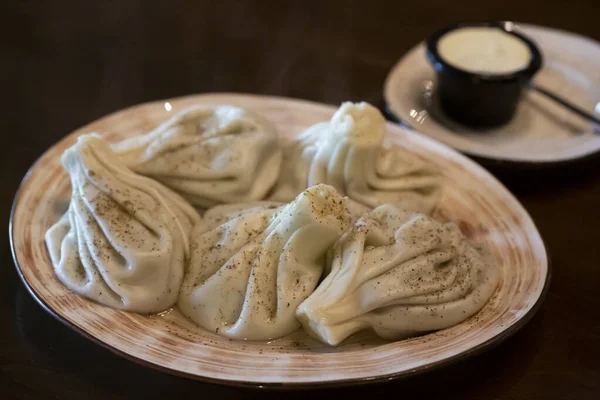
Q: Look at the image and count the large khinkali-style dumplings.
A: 5